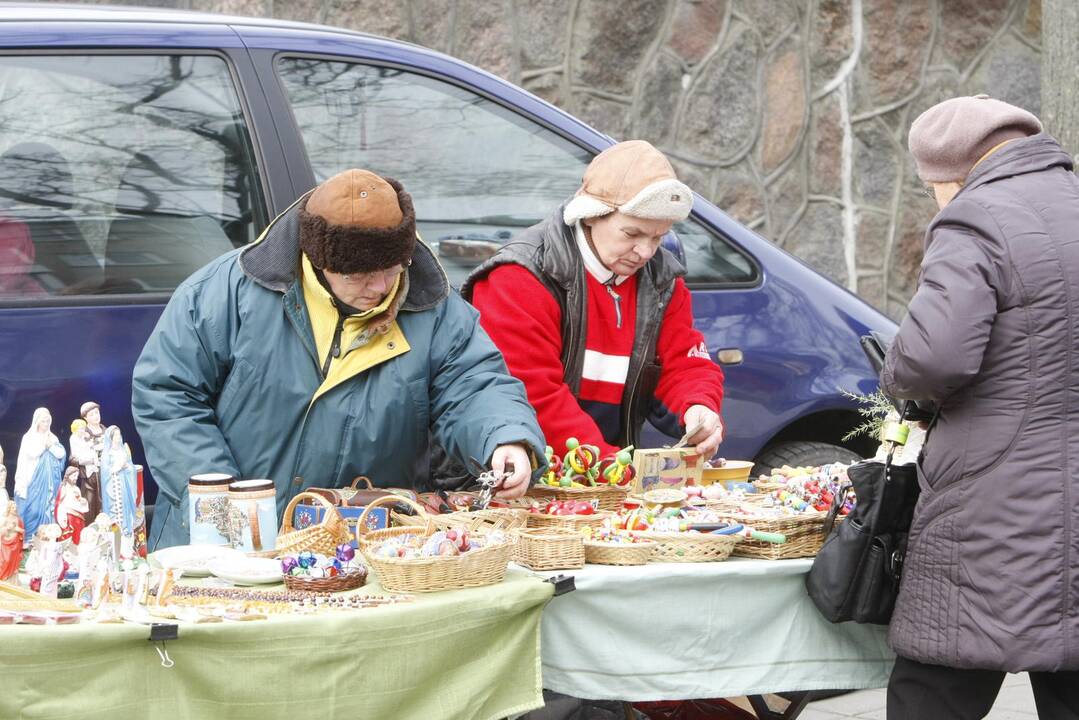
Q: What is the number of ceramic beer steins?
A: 2